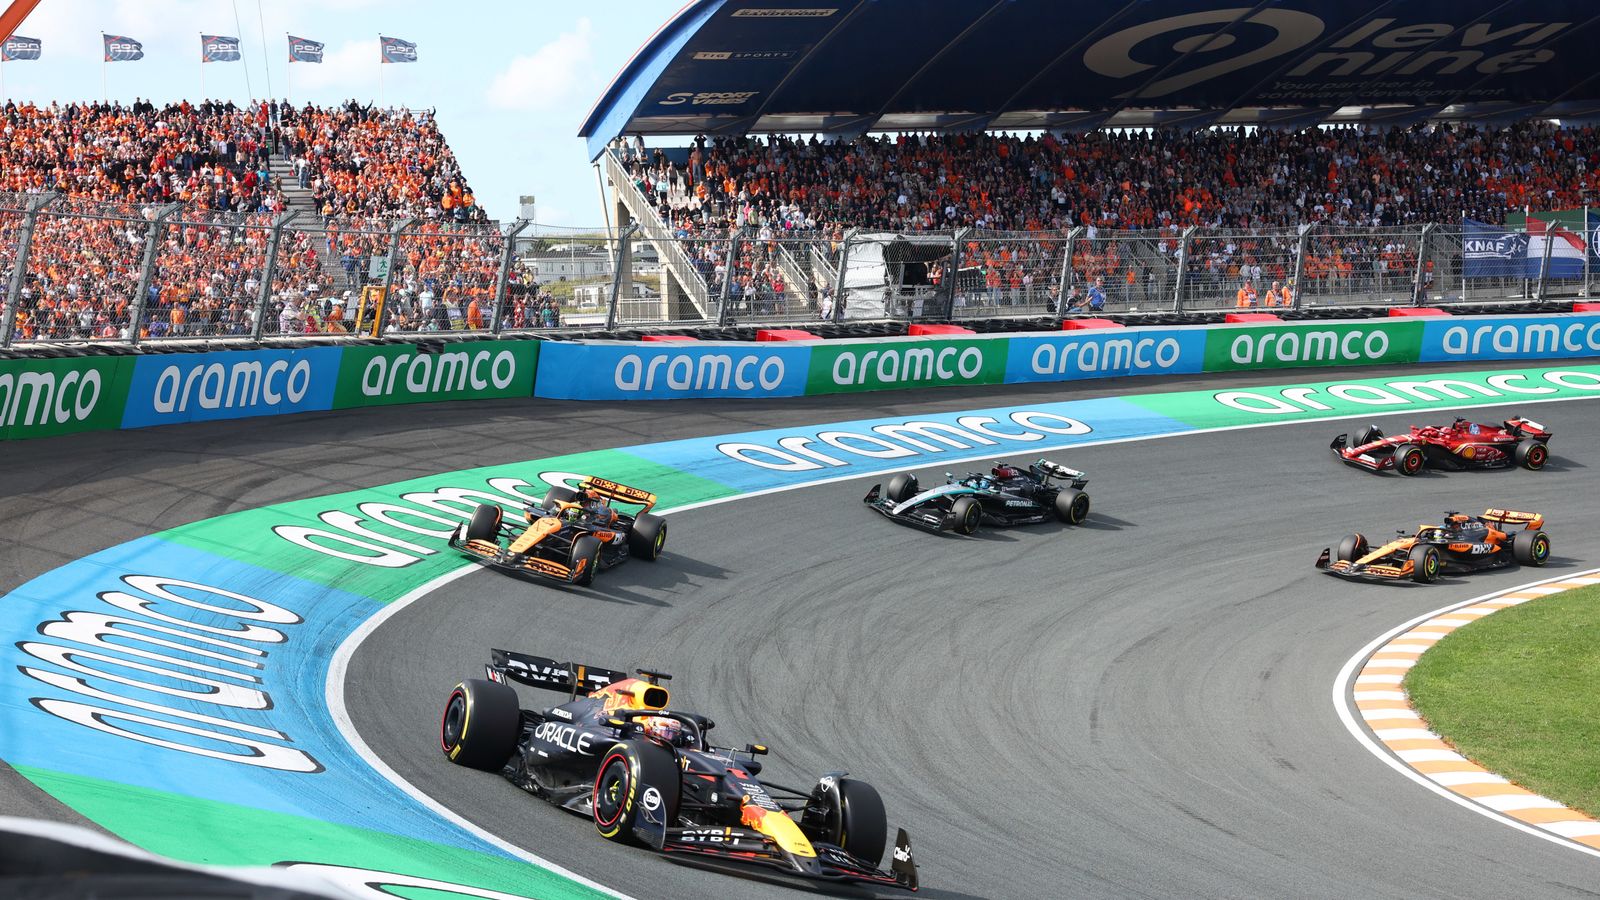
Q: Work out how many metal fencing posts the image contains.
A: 14